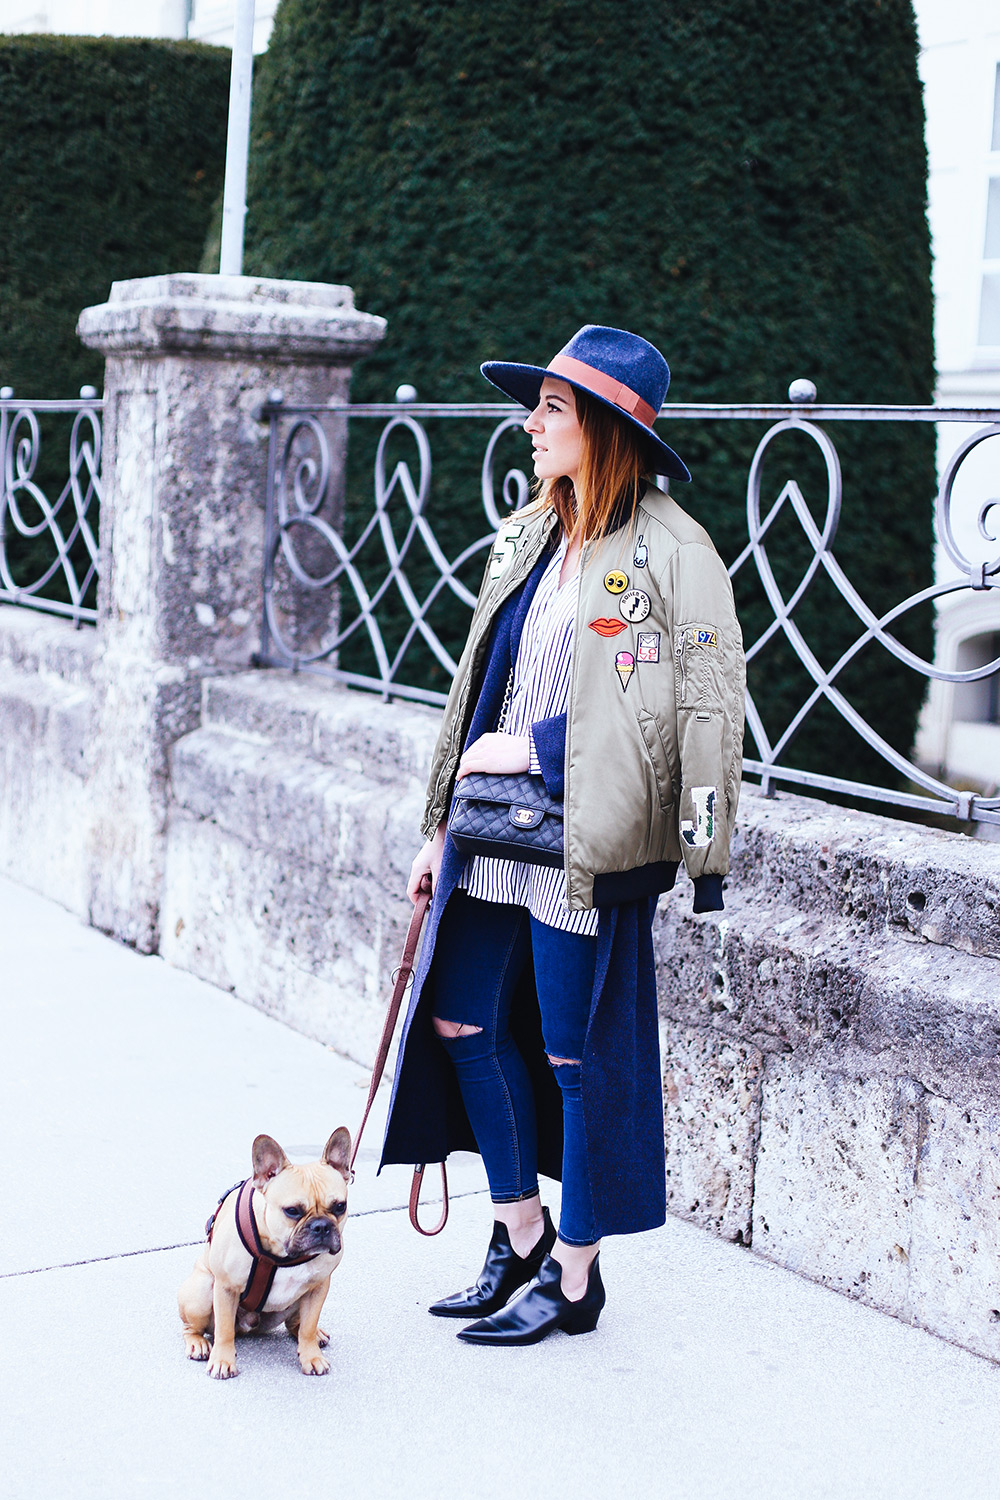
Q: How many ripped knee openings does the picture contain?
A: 2